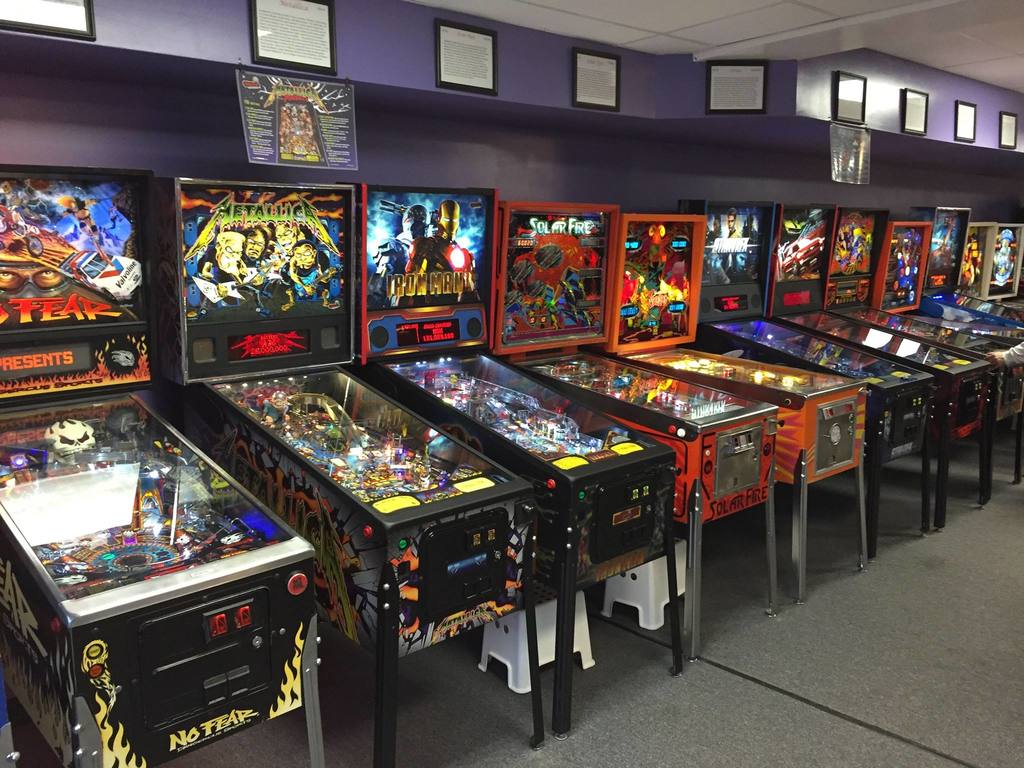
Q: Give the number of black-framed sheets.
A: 9